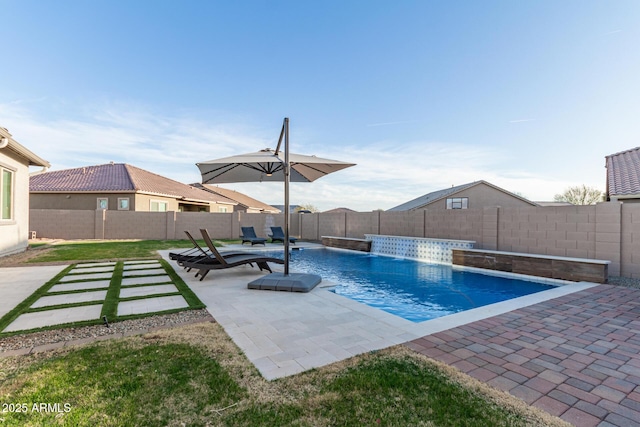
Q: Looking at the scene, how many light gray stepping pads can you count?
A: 12